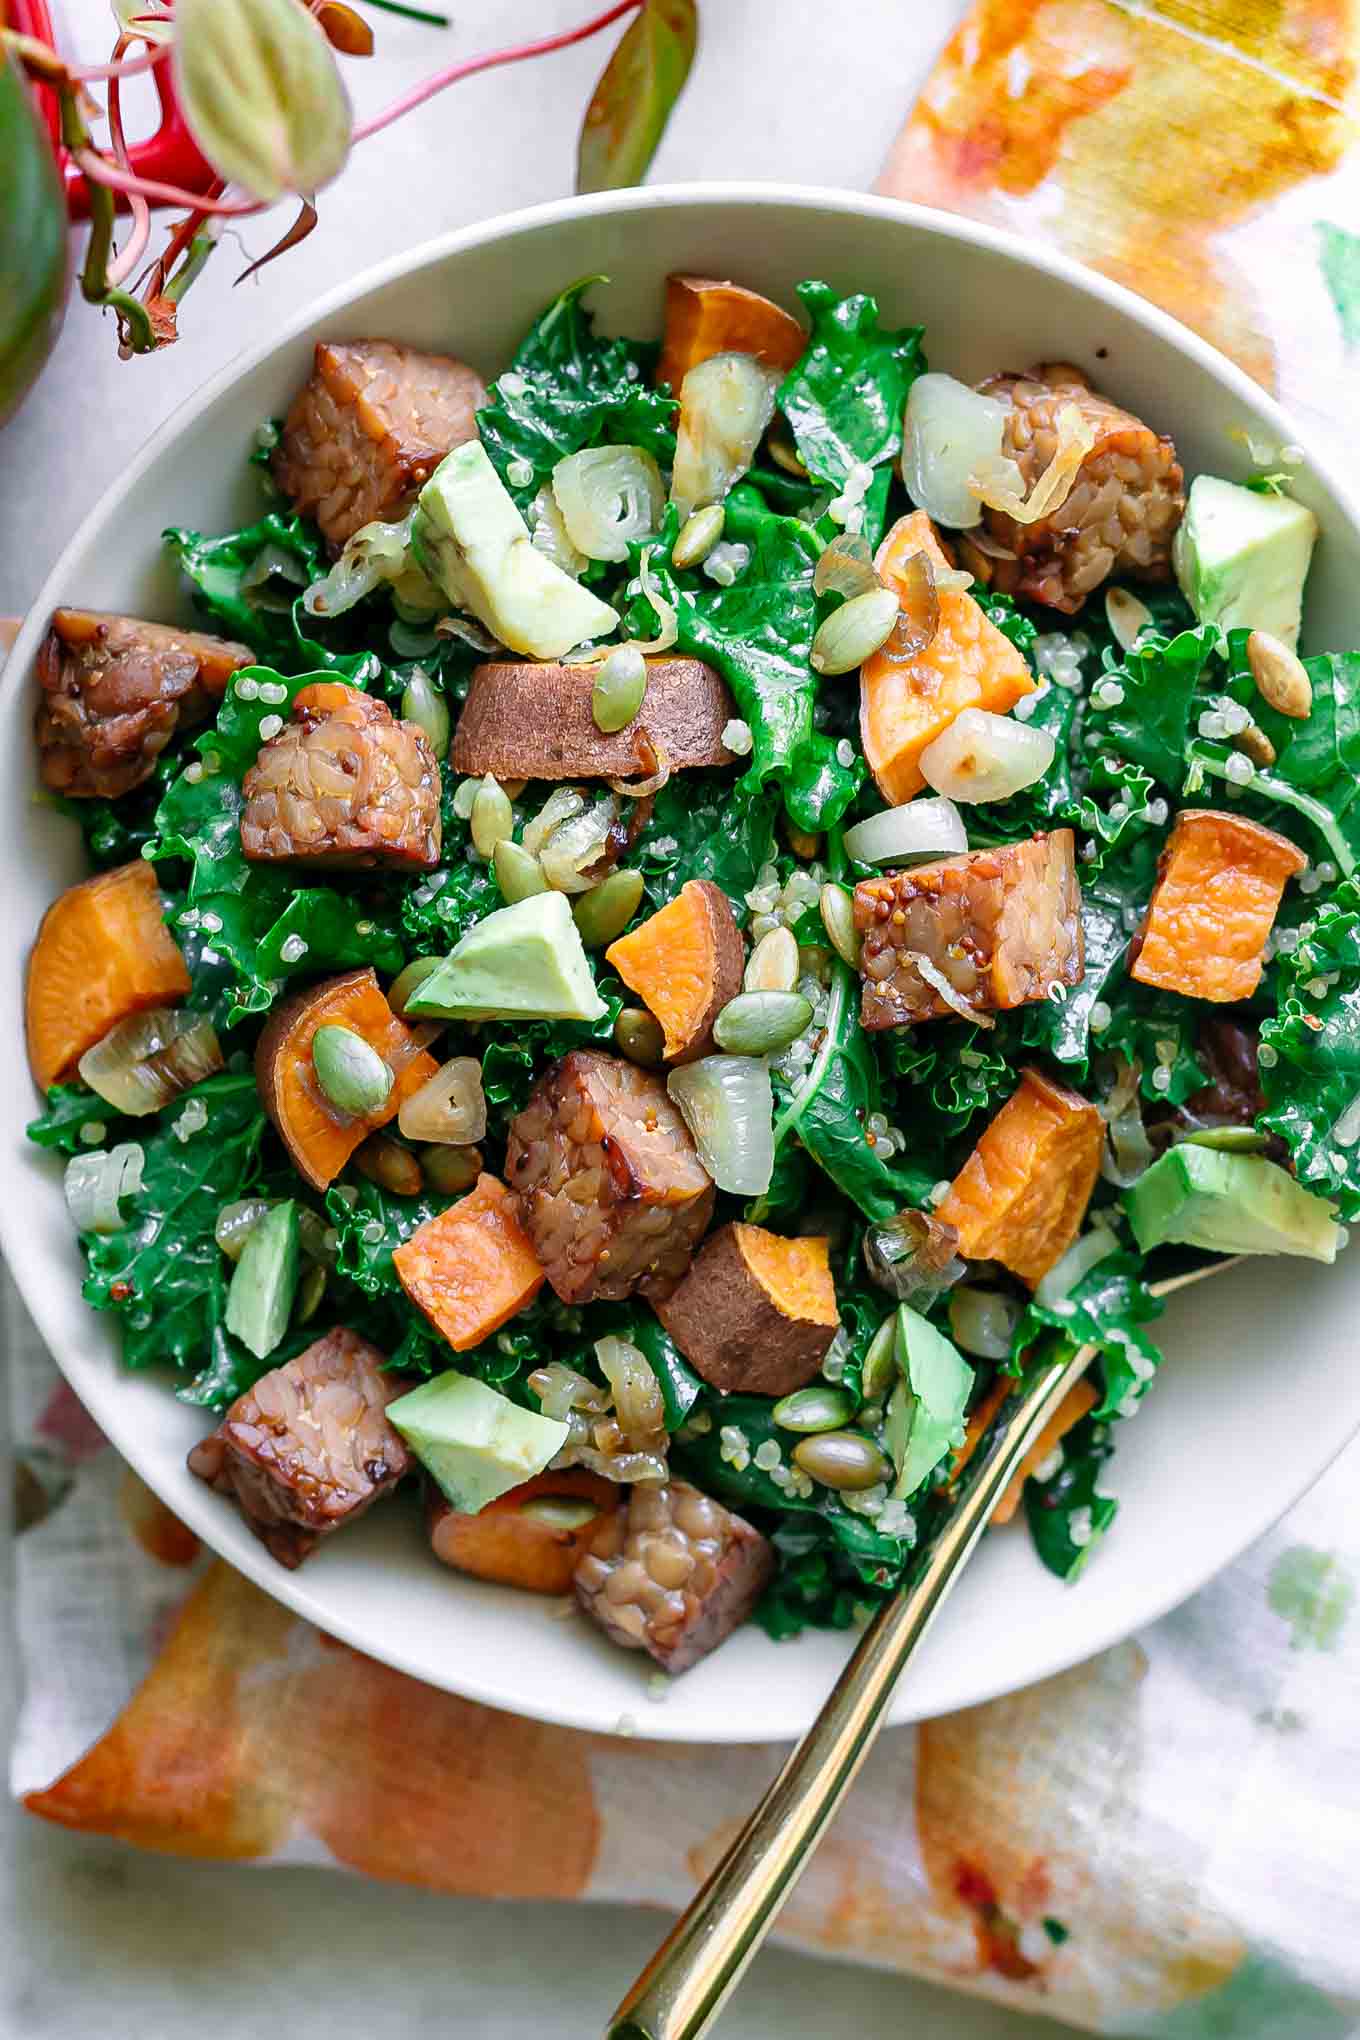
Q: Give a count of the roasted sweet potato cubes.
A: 12